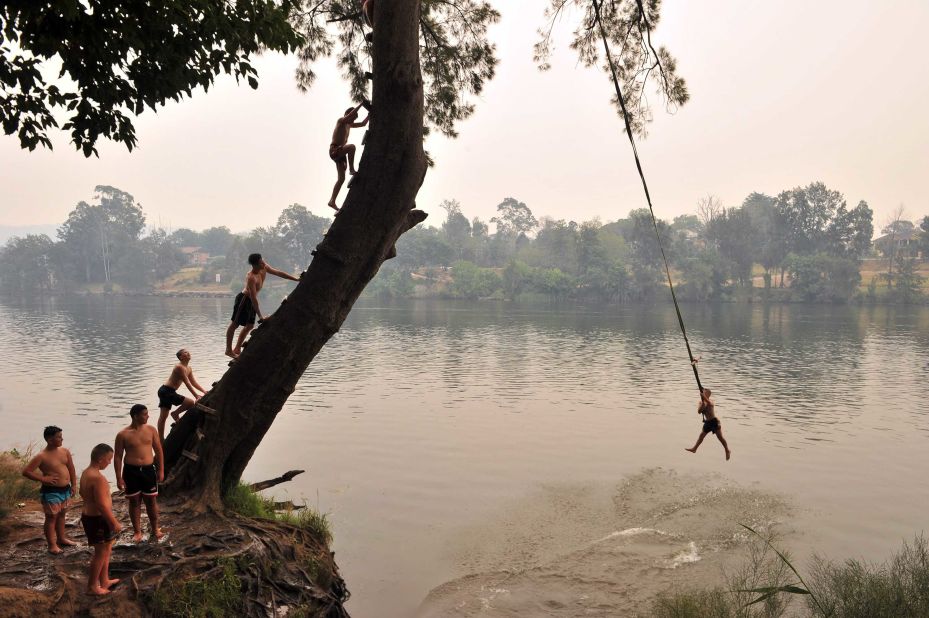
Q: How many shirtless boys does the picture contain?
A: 7